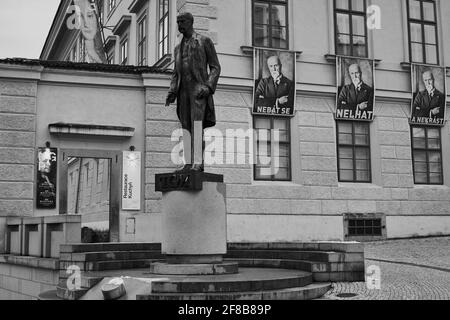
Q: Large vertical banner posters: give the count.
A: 3